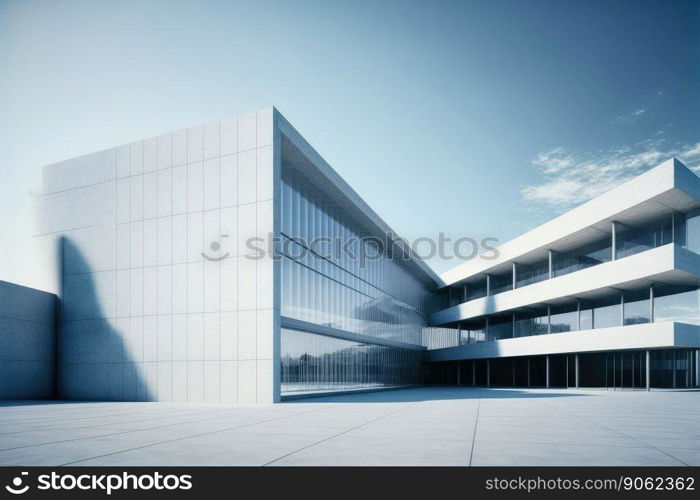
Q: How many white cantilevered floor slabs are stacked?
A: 3